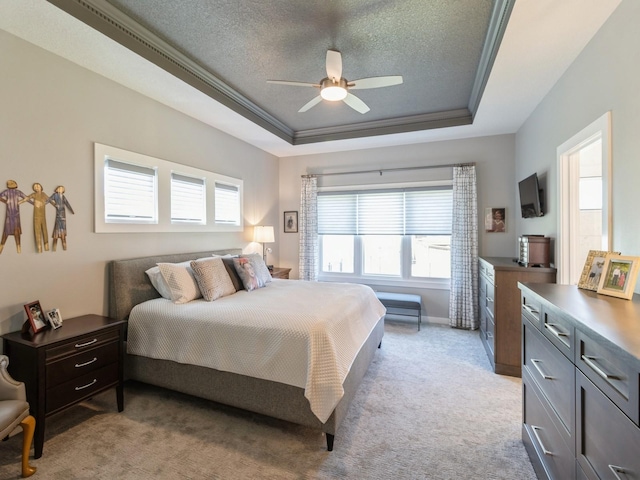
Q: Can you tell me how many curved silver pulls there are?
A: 3